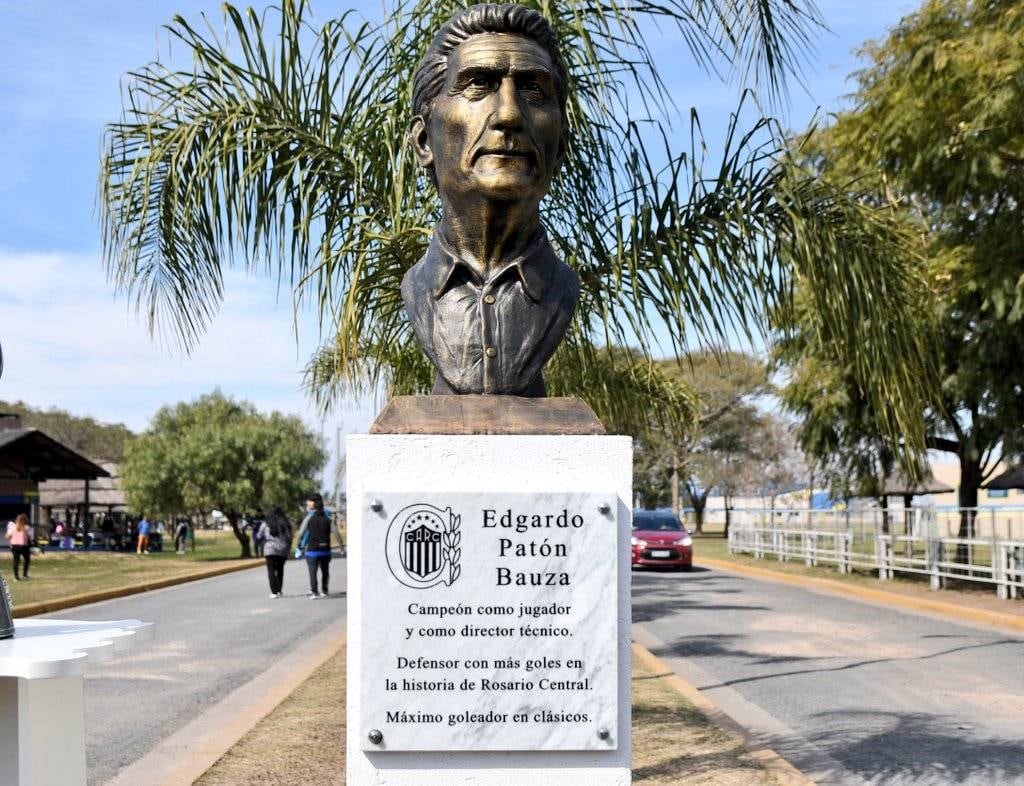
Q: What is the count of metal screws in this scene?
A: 4